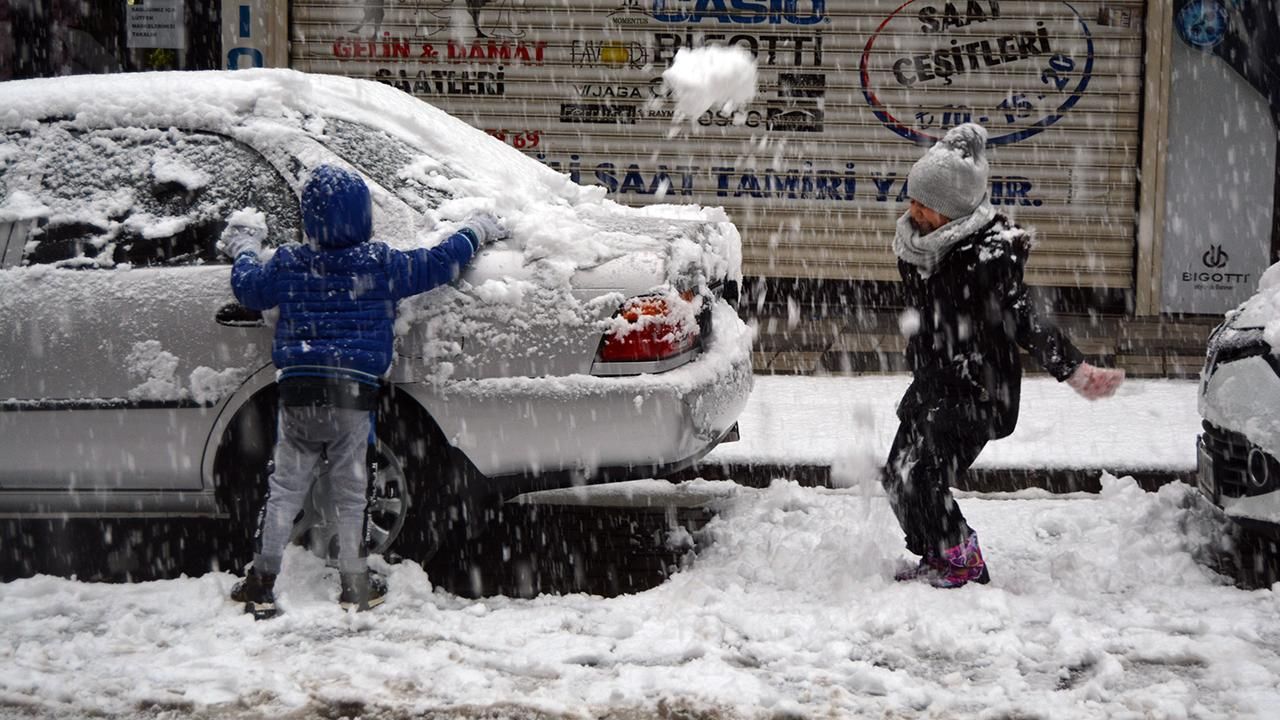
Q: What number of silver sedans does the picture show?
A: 1